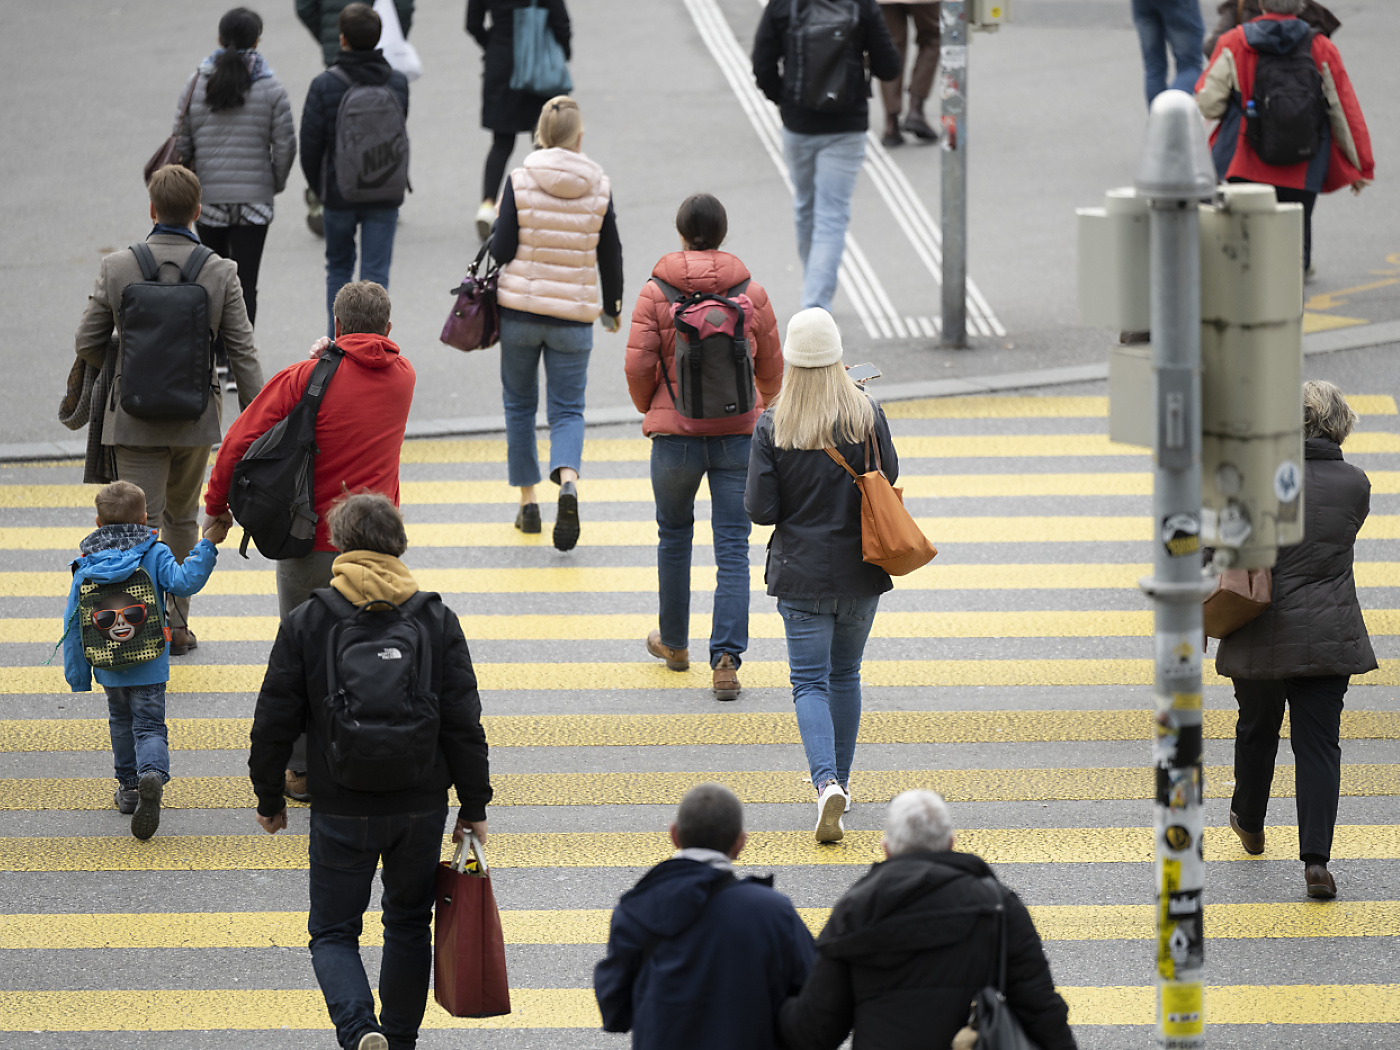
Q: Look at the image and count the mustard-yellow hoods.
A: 1